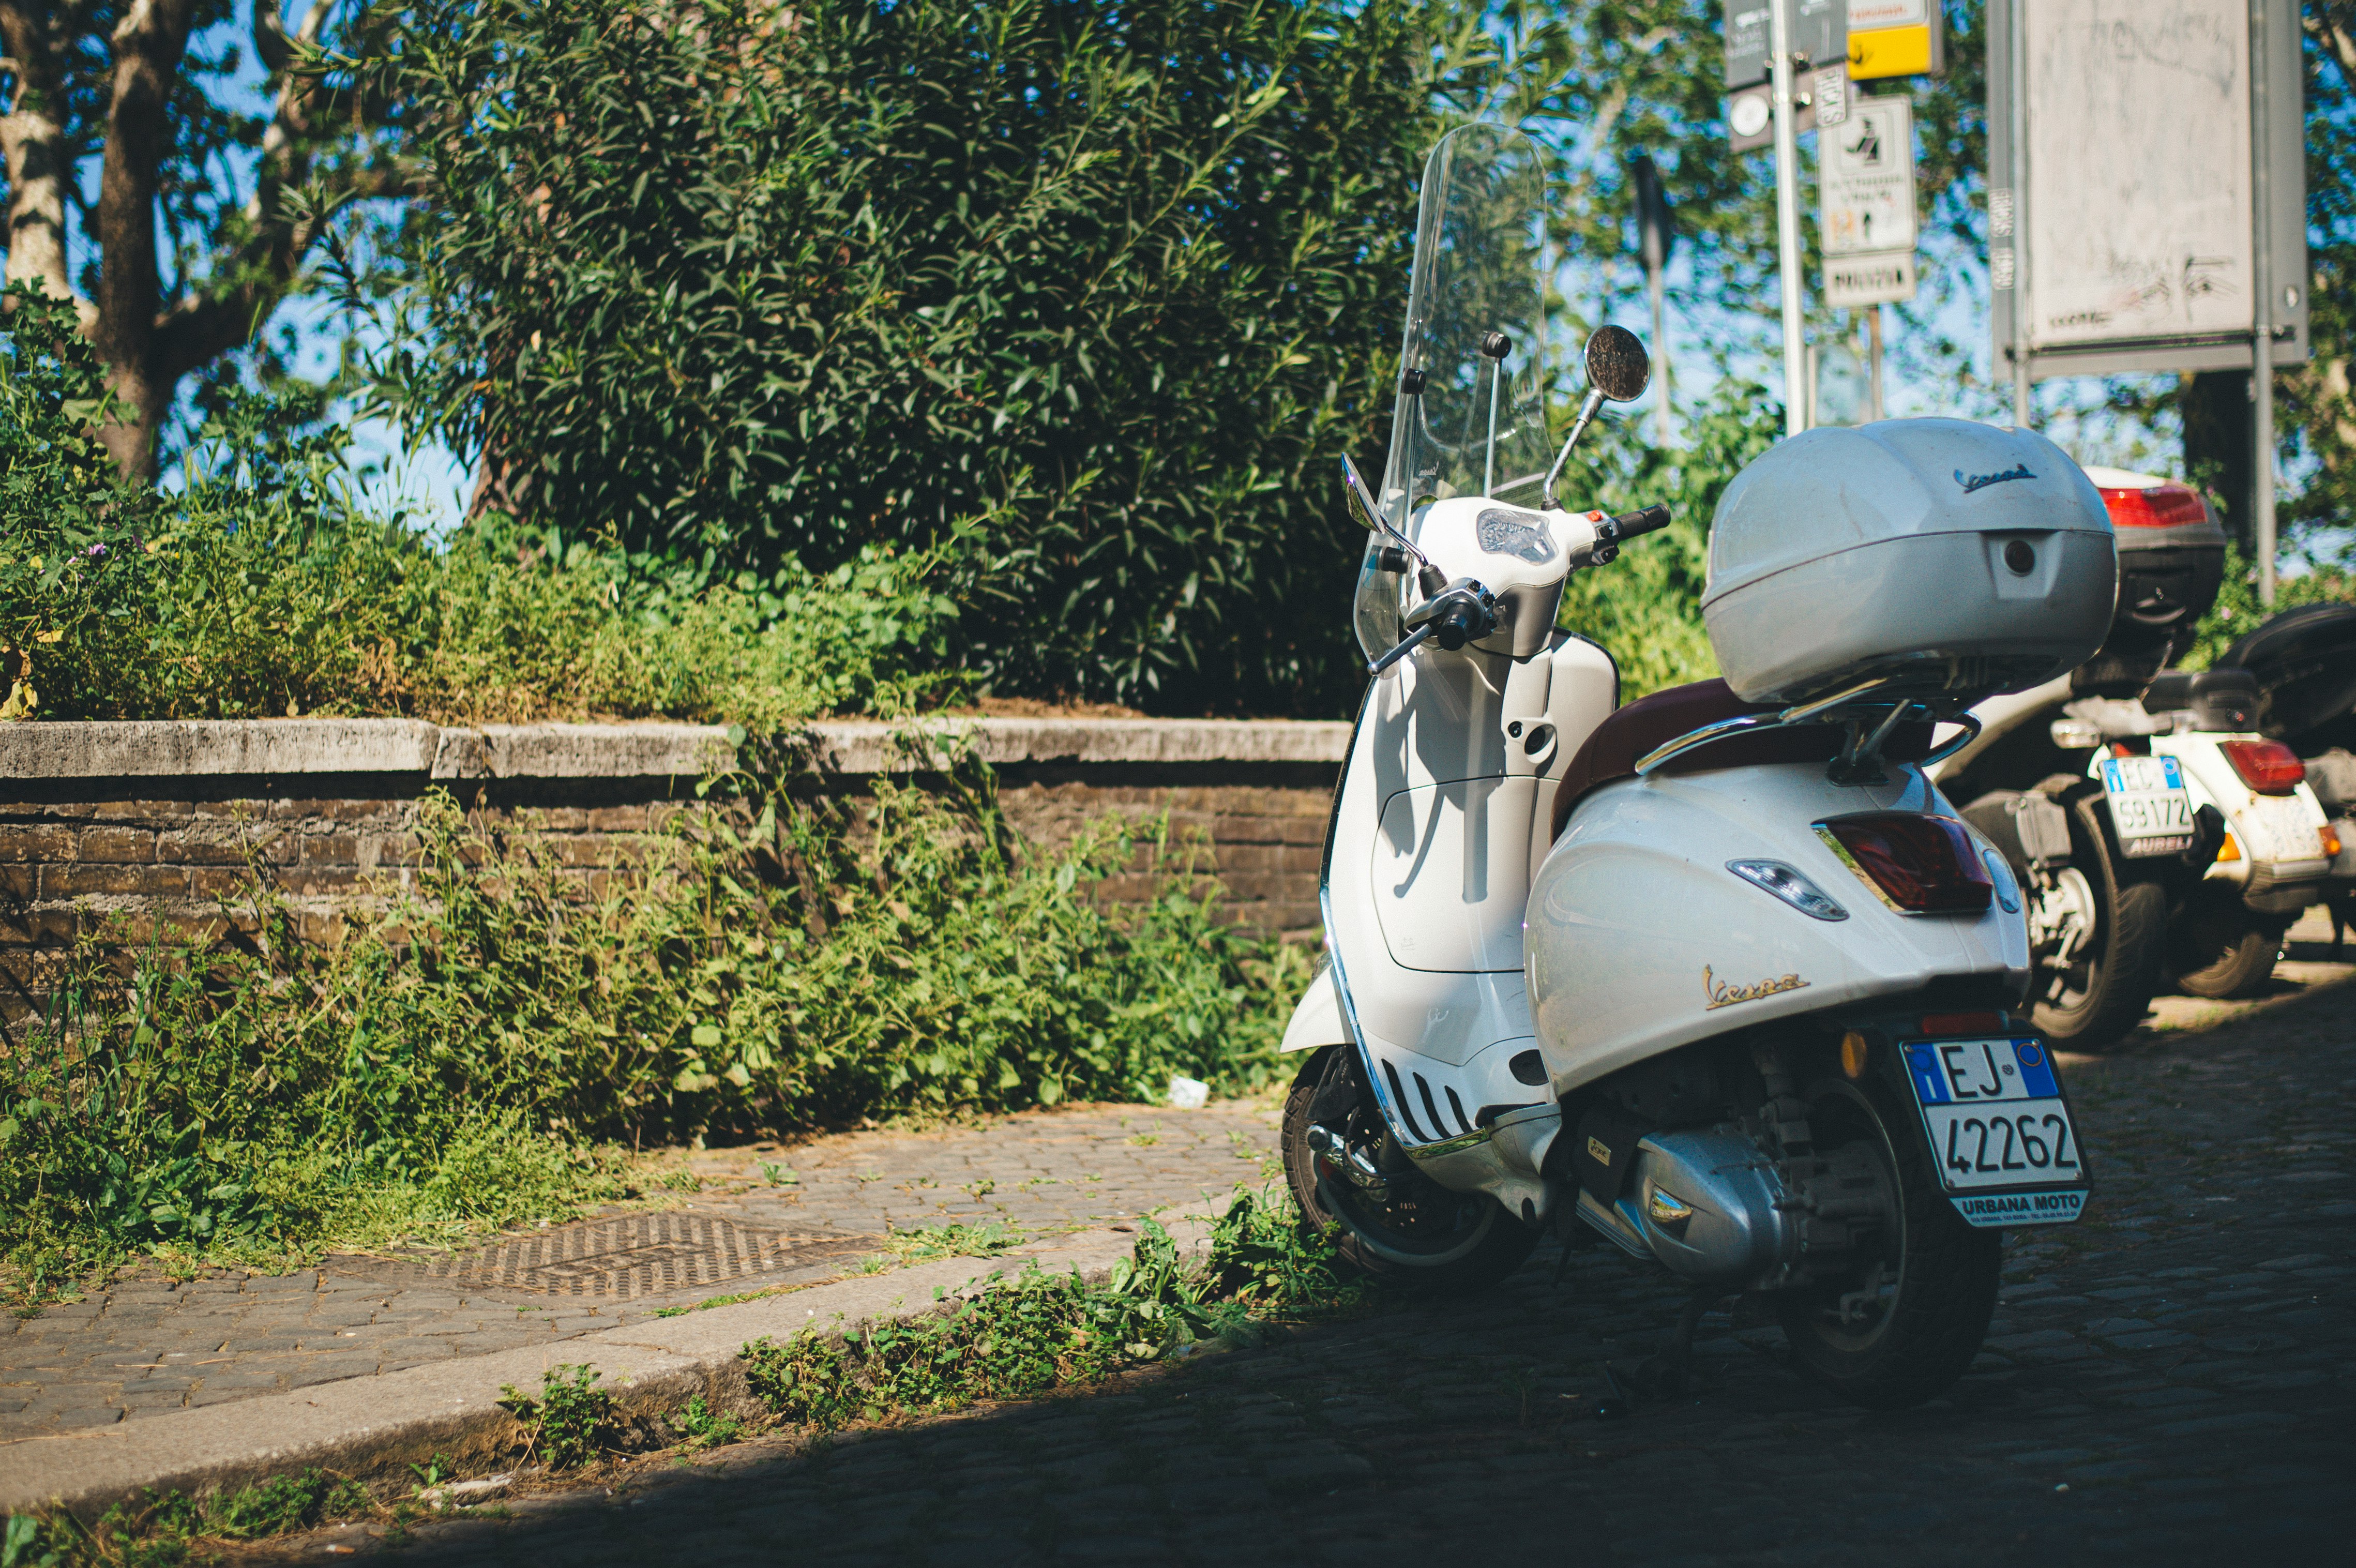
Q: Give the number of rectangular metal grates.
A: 1